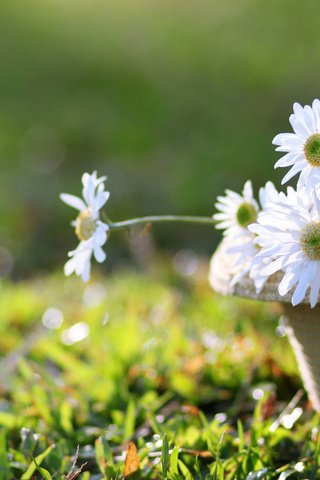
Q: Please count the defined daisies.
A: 4